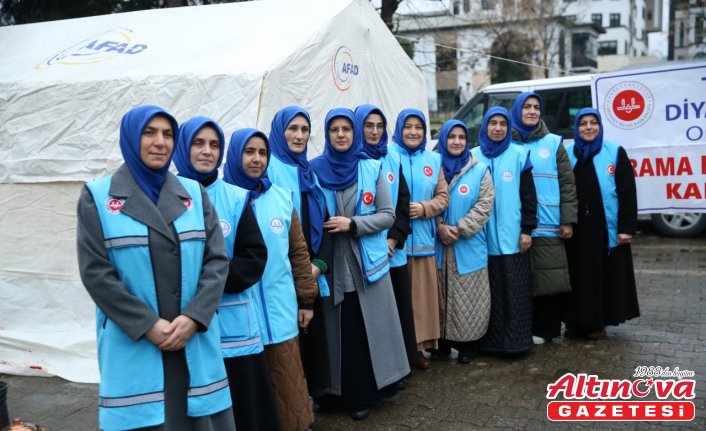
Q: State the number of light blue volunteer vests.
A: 11